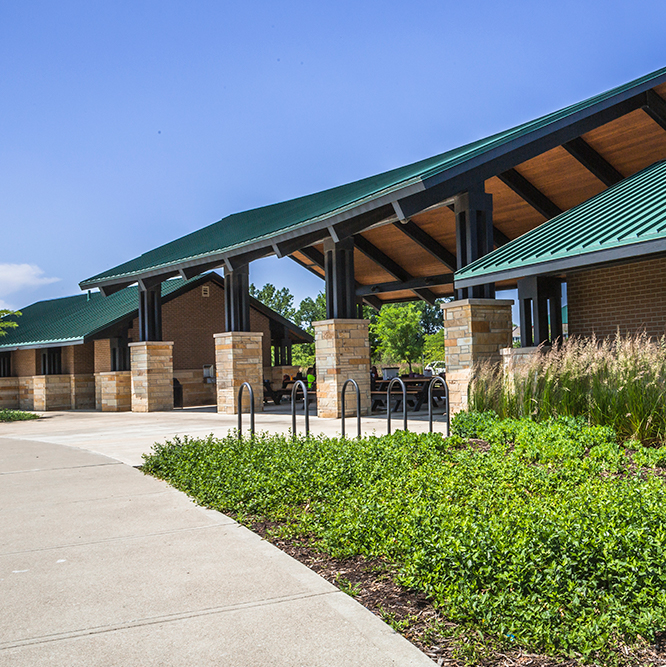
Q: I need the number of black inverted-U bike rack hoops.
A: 5